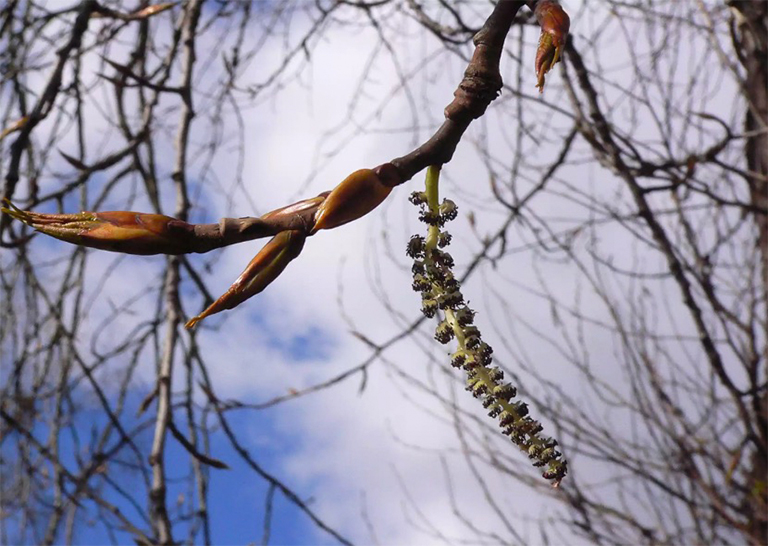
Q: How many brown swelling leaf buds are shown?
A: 5